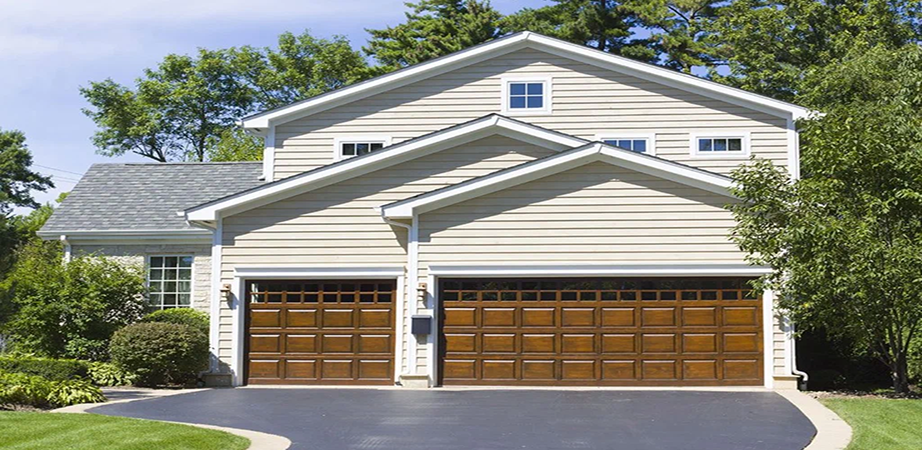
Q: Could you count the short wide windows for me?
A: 3